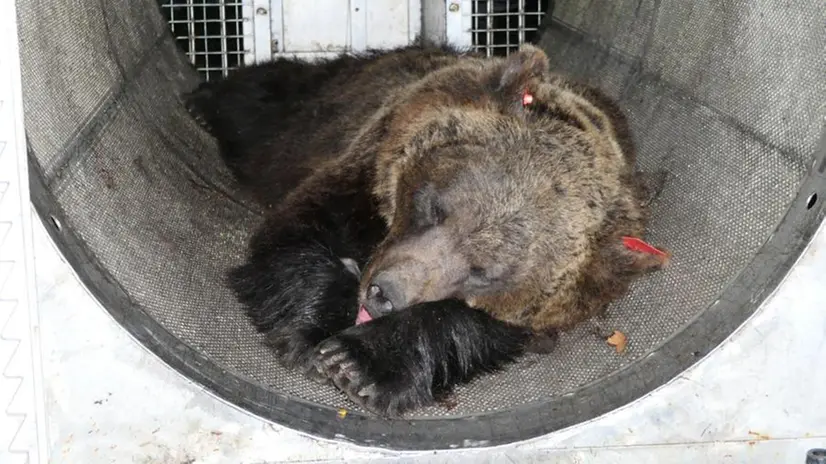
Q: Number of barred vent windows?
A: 2